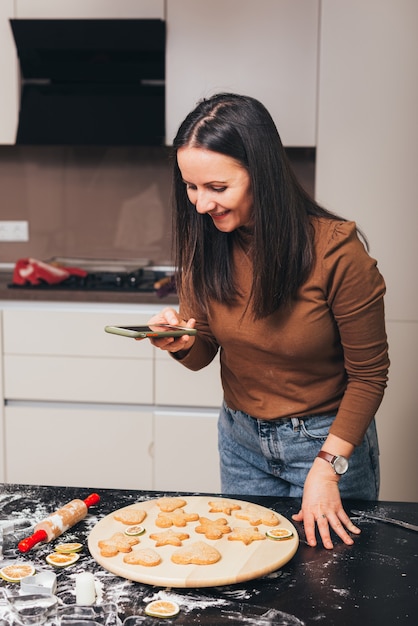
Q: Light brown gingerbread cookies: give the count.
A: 11